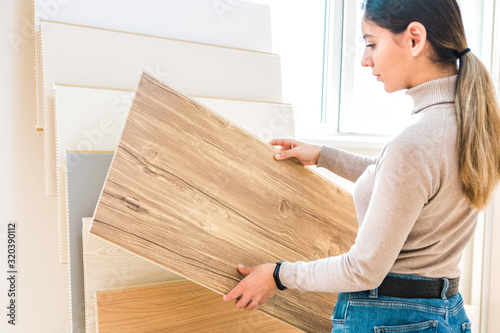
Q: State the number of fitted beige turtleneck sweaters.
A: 1